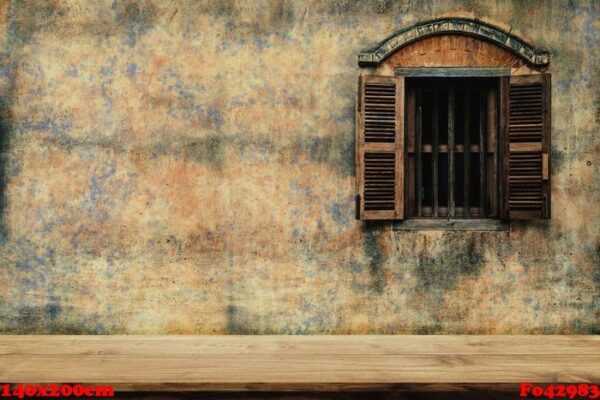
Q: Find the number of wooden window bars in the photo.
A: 5